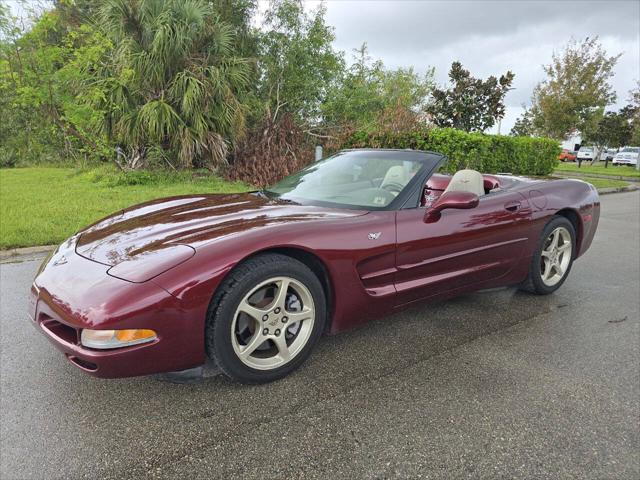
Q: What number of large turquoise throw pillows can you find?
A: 0